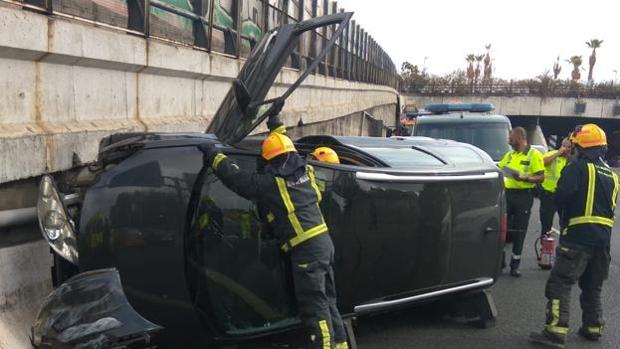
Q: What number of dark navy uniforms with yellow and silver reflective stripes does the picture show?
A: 2